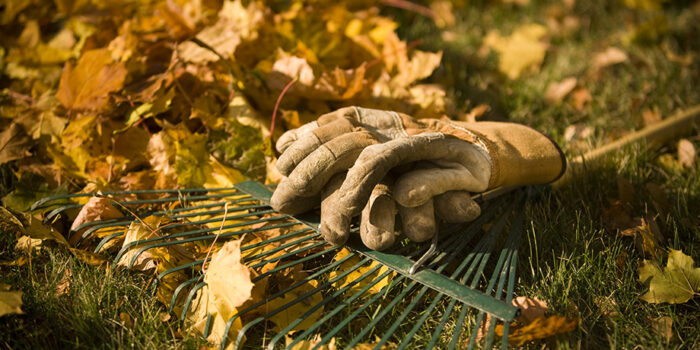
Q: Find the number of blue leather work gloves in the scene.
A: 0